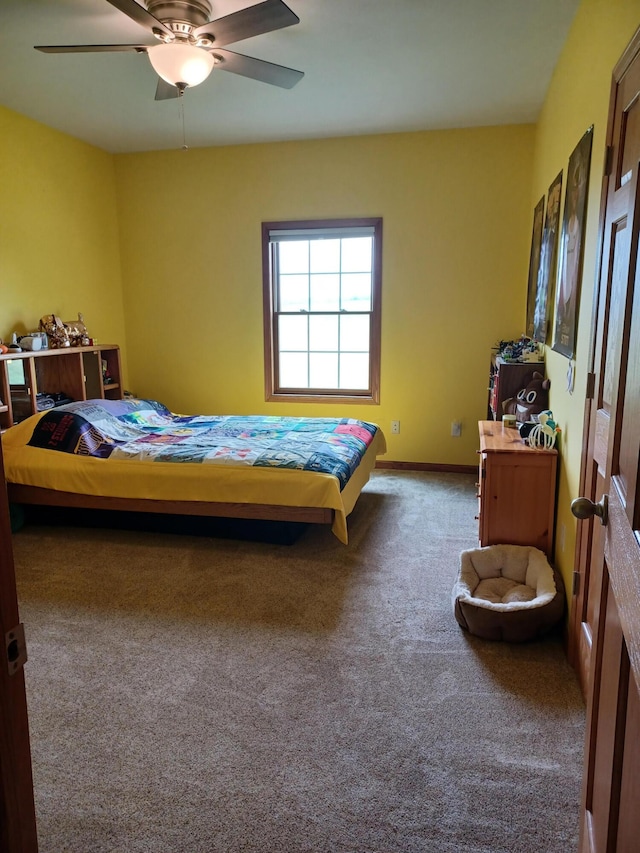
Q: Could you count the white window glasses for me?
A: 12